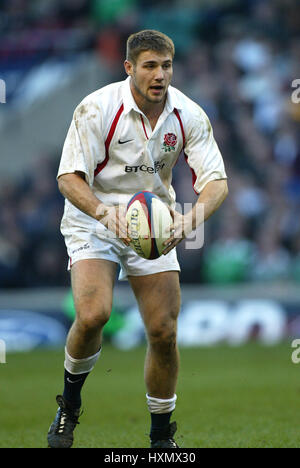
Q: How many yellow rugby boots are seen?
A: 0